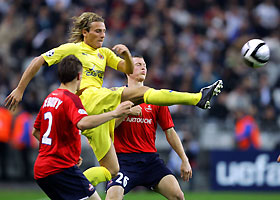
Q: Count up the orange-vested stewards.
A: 3